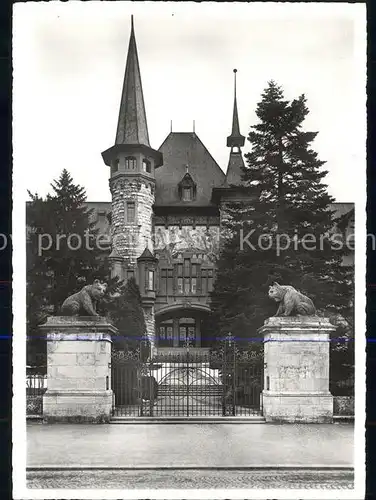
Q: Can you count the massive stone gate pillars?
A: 2